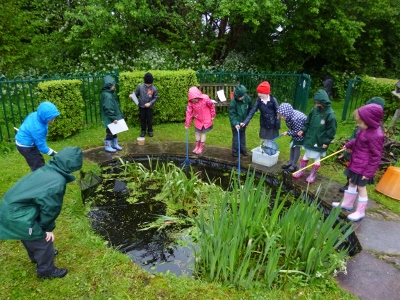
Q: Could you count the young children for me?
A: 11